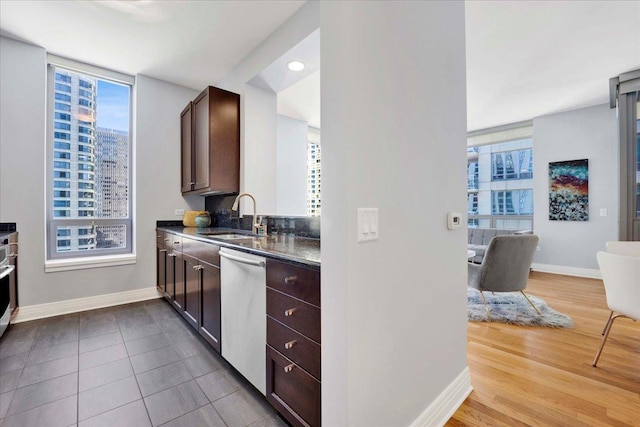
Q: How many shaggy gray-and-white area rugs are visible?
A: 1